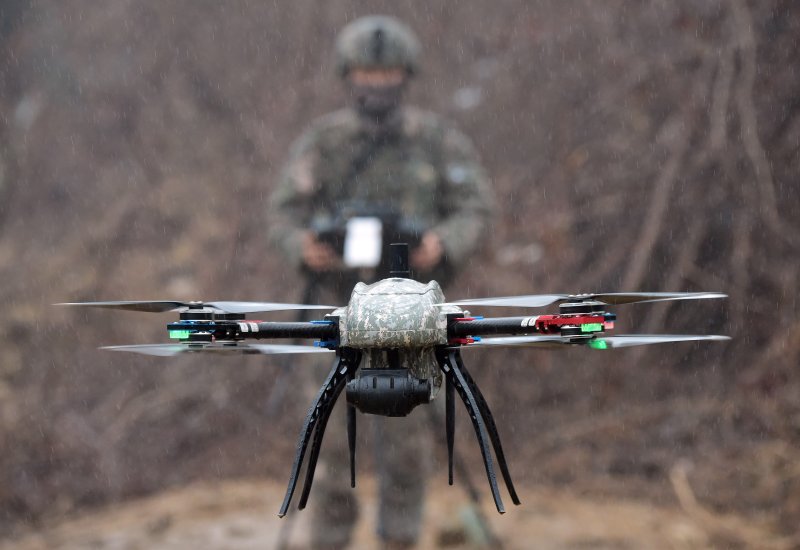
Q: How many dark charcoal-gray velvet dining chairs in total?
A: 0